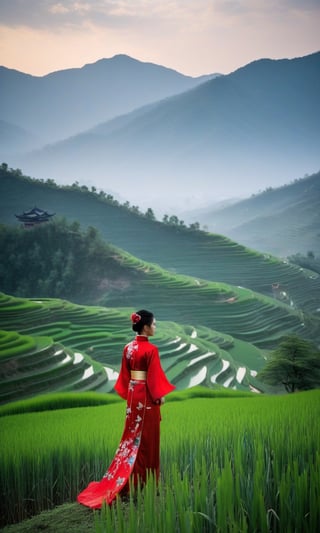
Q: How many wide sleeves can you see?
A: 2